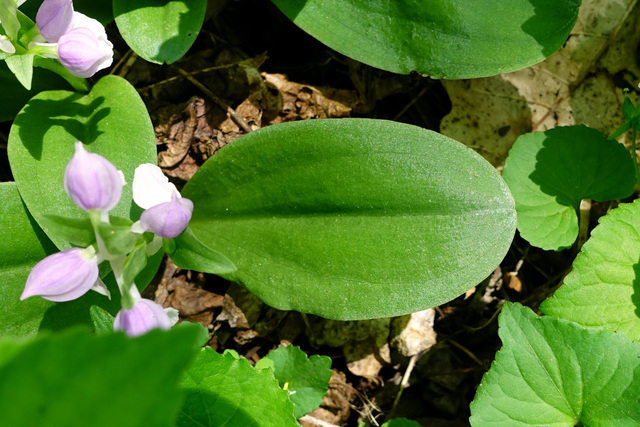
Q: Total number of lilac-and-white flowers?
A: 6